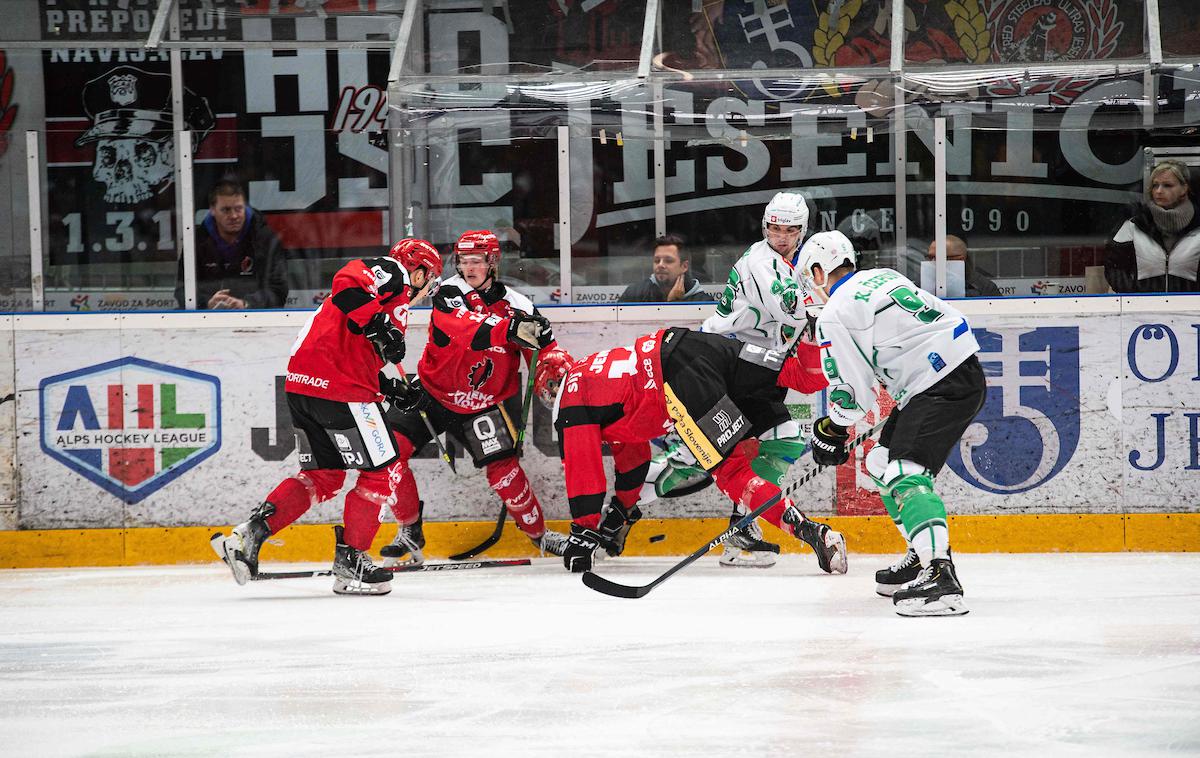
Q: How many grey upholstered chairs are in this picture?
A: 0